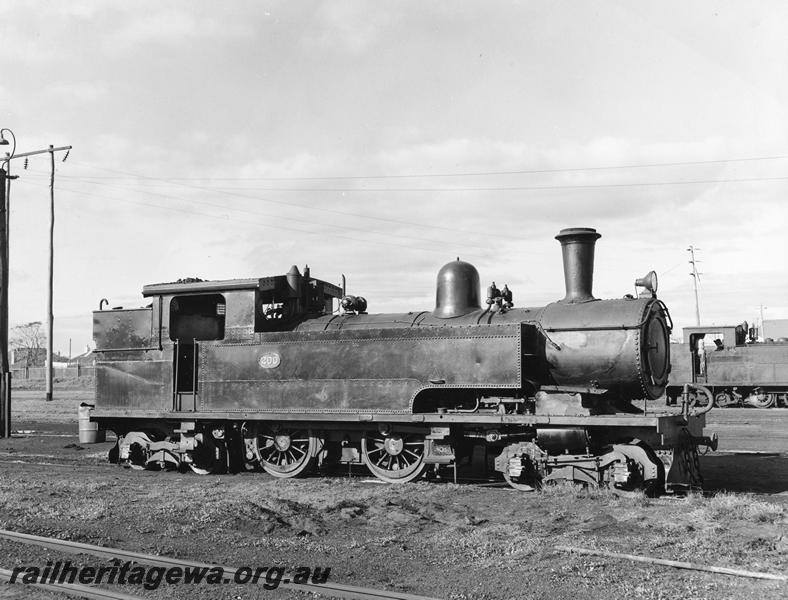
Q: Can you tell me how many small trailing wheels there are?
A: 2